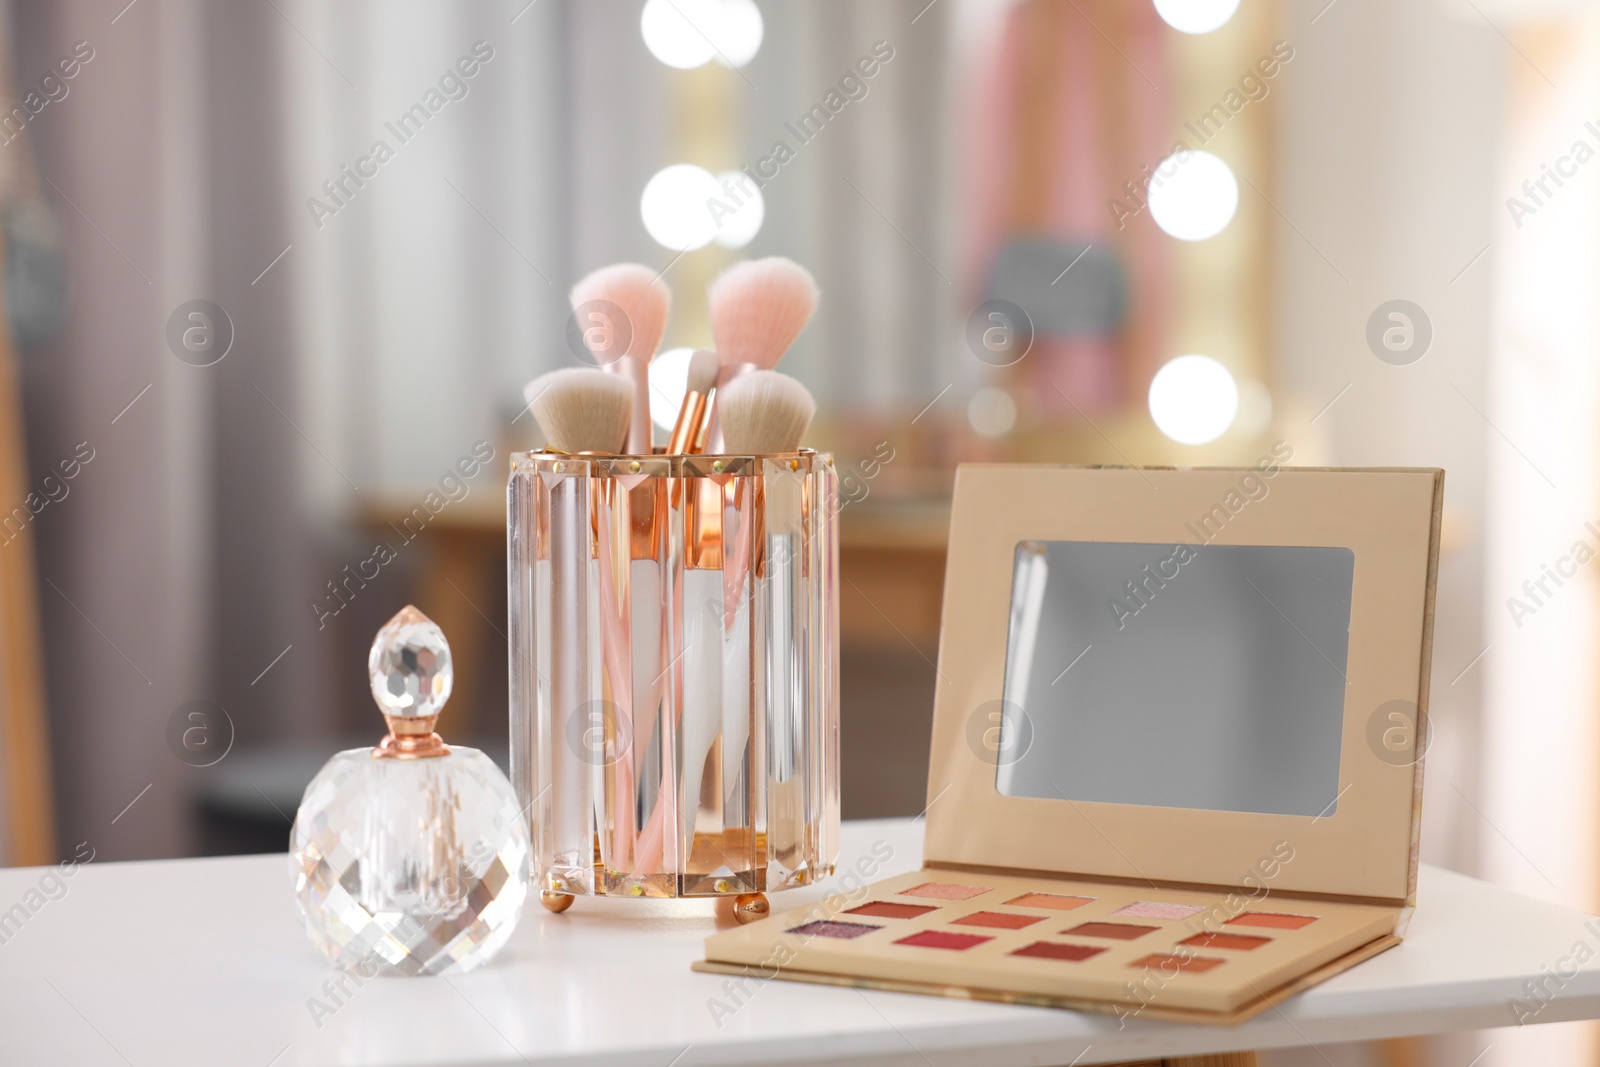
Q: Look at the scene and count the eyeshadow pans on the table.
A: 12